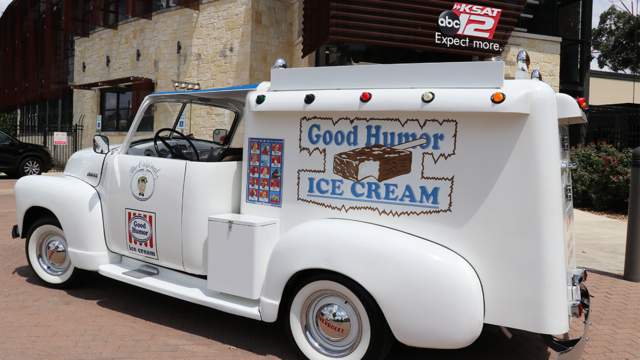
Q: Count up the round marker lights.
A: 5